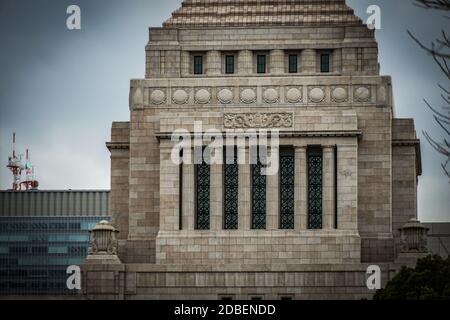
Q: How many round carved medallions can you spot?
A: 10